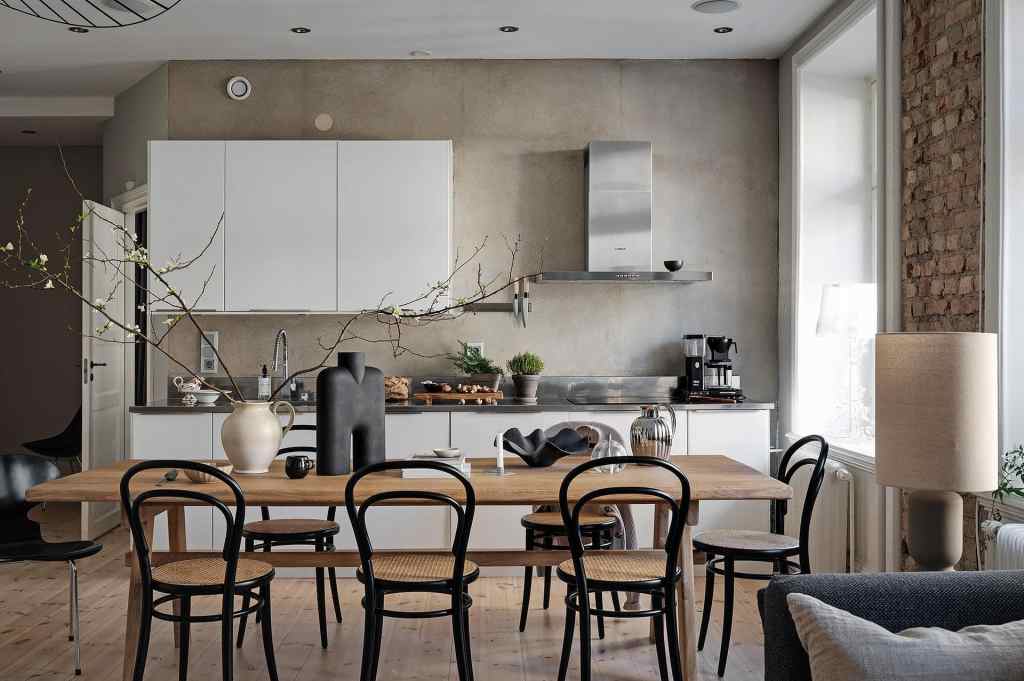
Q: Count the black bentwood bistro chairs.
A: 6